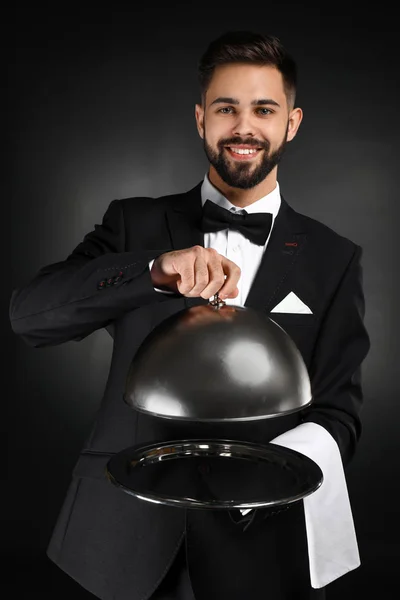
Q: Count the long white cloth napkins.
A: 1